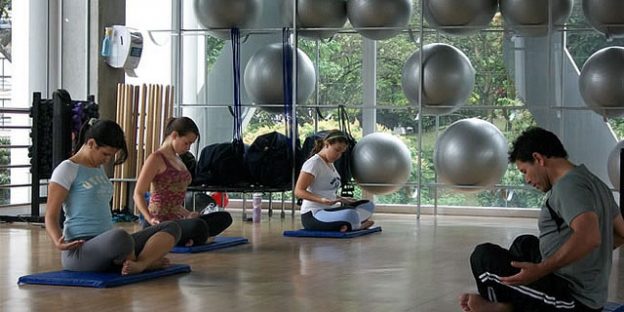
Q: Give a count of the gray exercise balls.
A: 12